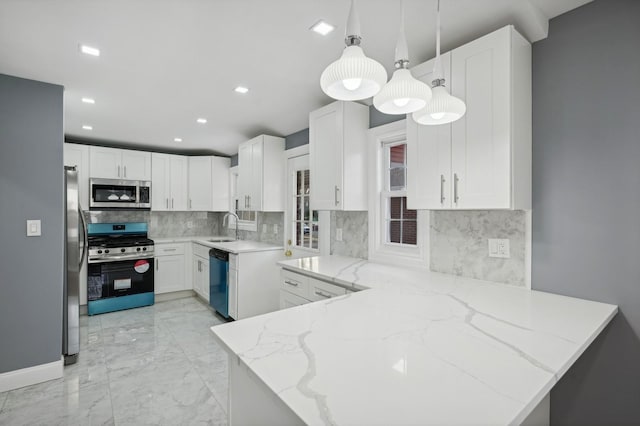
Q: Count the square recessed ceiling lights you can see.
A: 7